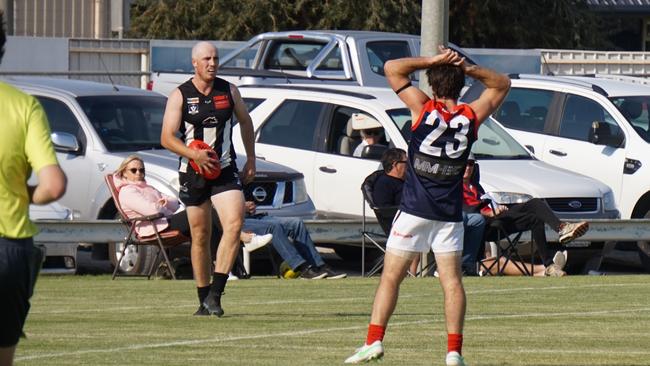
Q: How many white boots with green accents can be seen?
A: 2